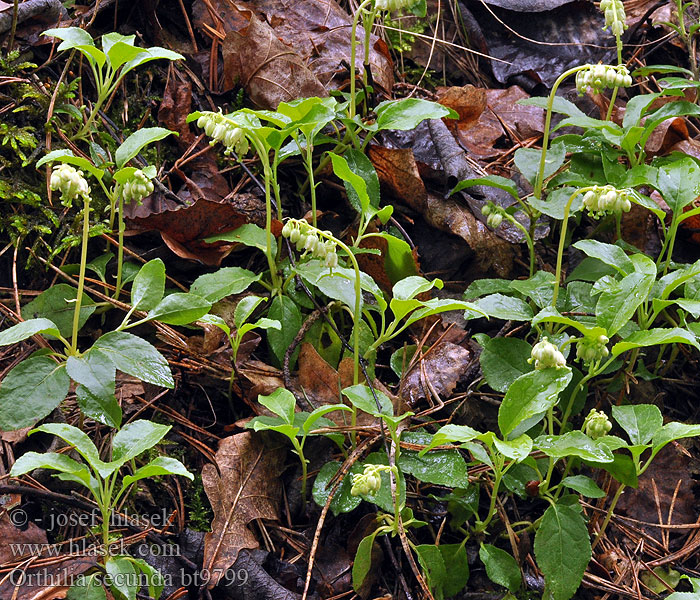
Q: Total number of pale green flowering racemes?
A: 13